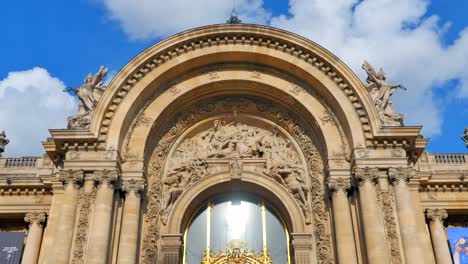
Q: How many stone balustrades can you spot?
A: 2